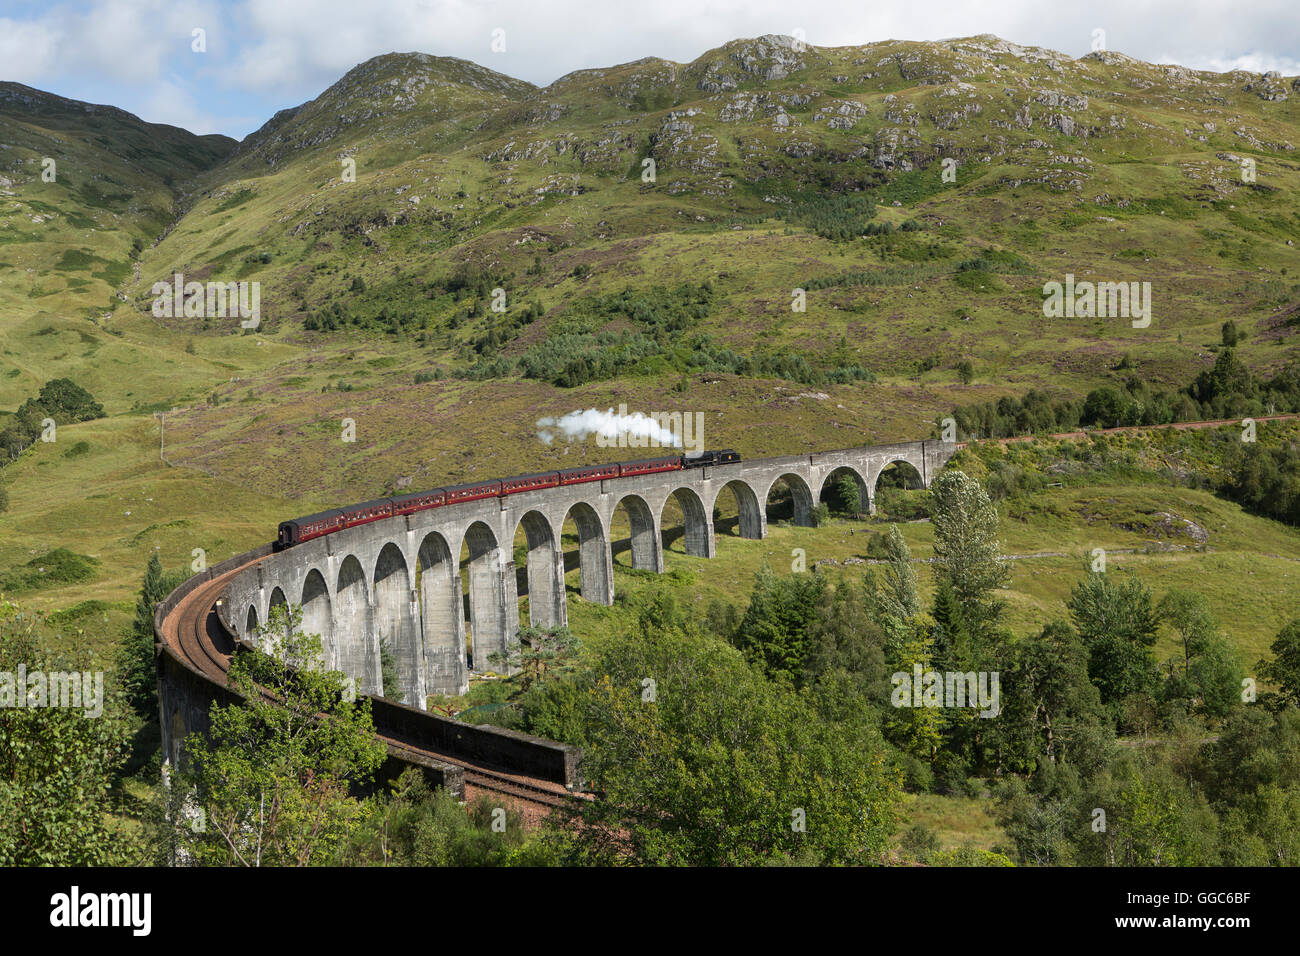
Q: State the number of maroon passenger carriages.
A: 7